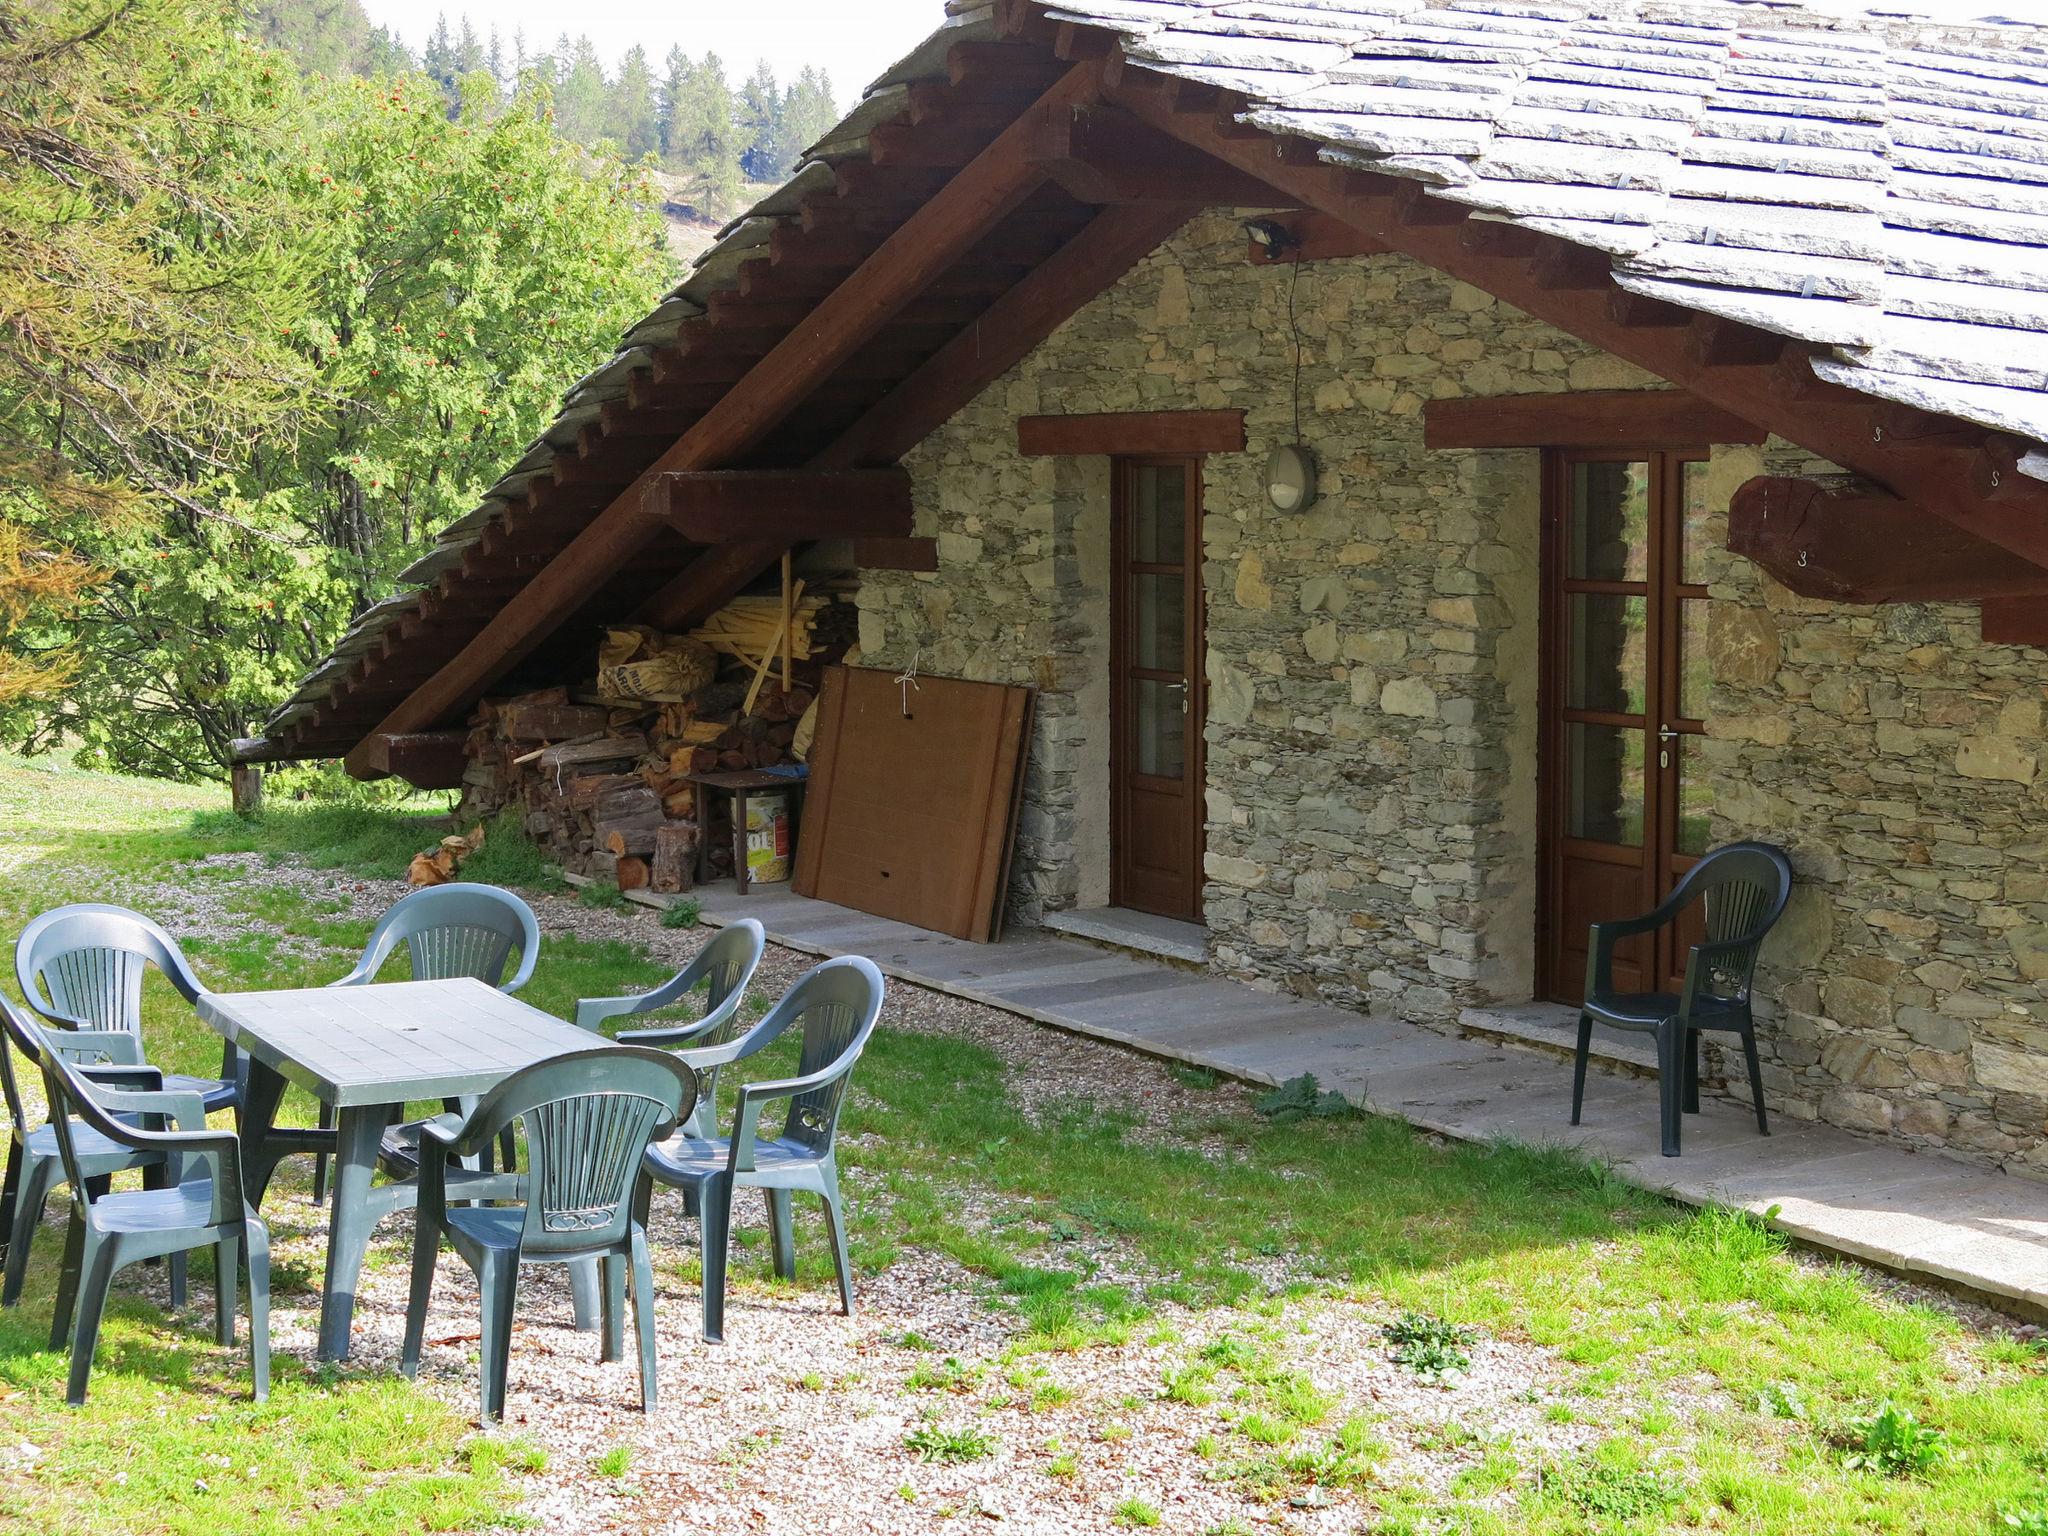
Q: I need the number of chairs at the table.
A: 7